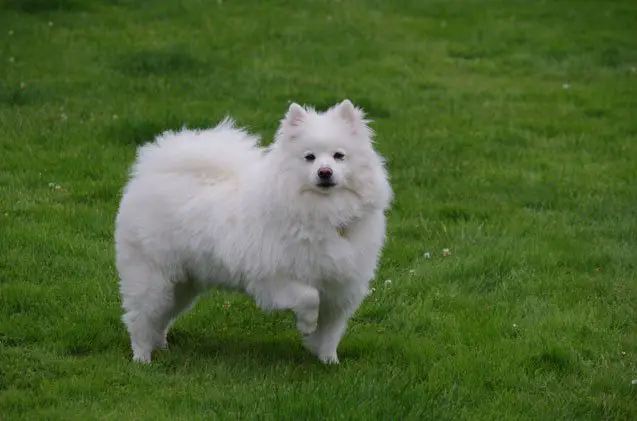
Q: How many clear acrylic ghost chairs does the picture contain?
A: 0